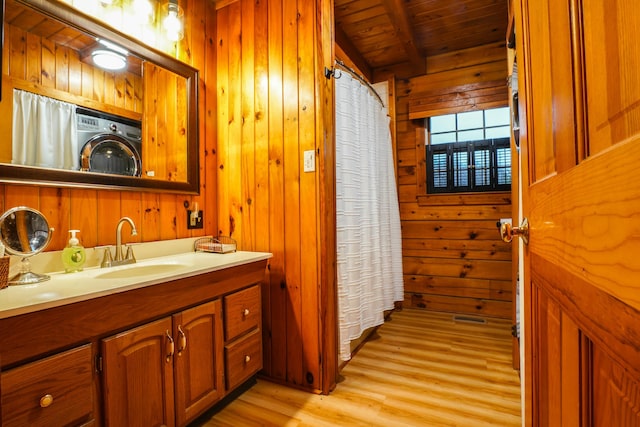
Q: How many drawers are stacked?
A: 2